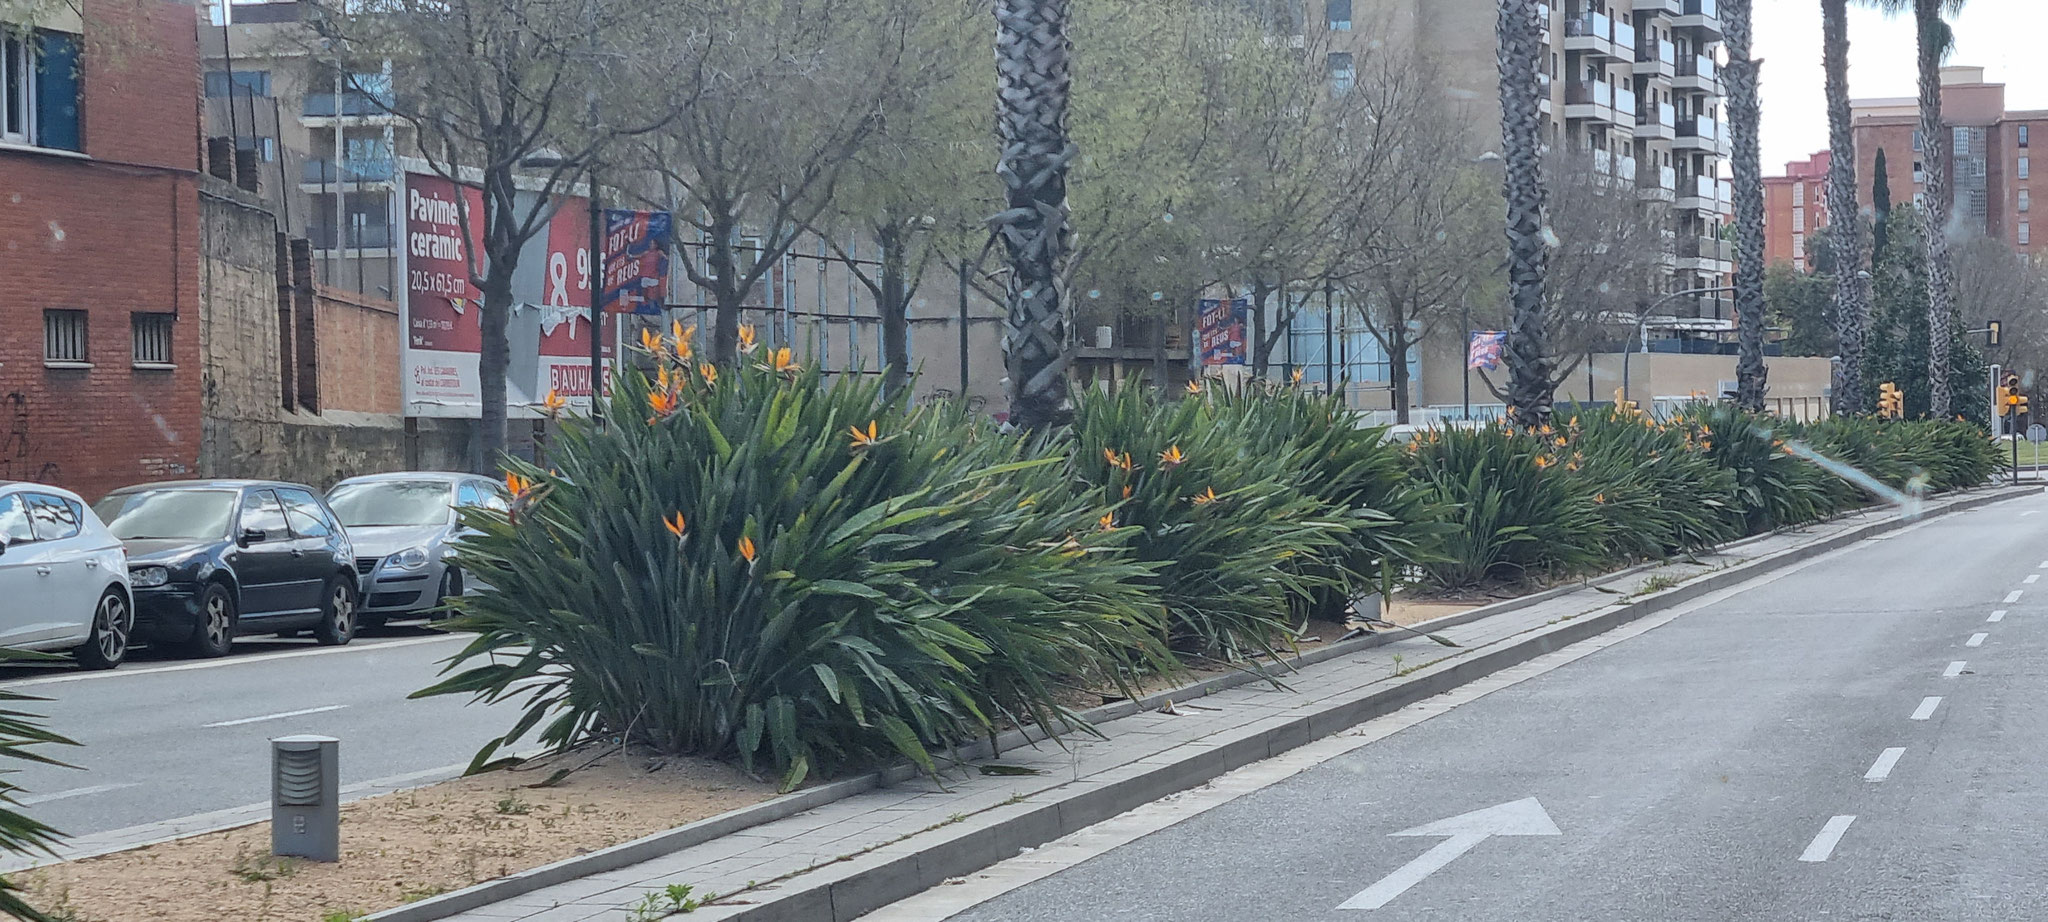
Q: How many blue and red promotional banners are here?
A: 3